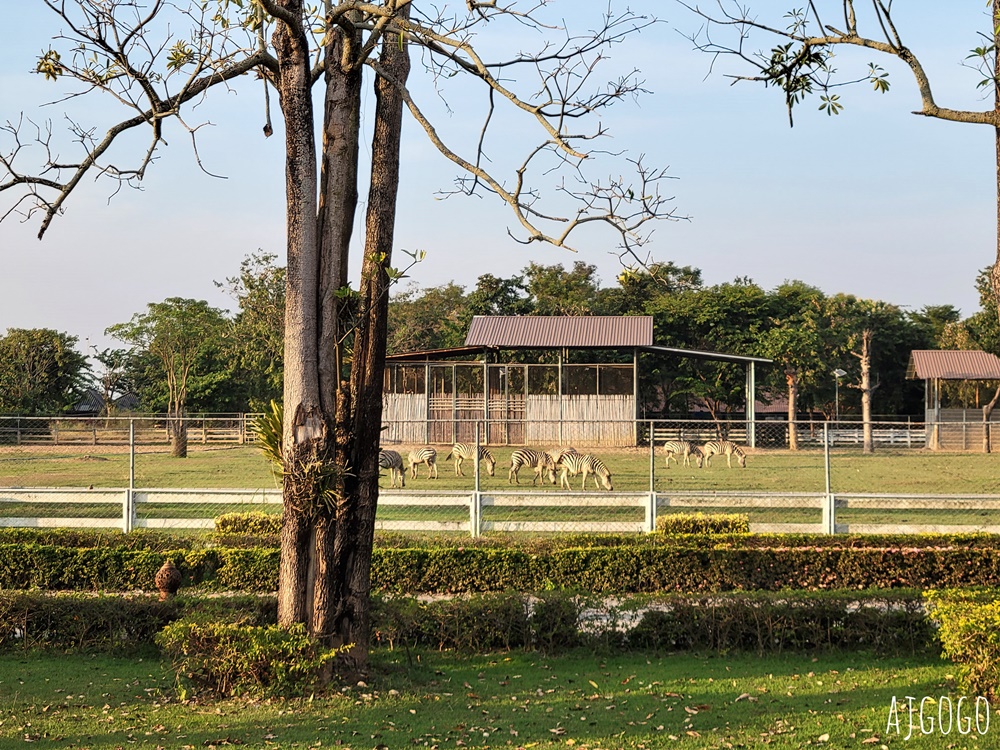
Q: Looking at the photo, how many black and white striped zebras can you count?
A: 8